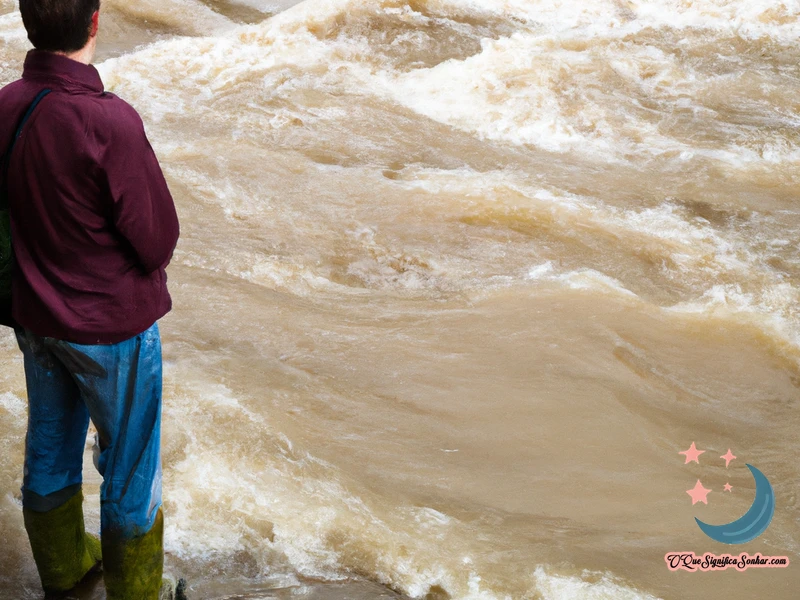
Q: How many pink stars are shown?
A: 4